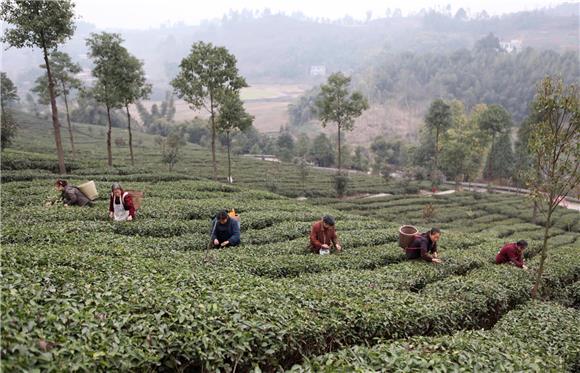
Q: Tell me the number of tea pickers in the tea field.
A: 6